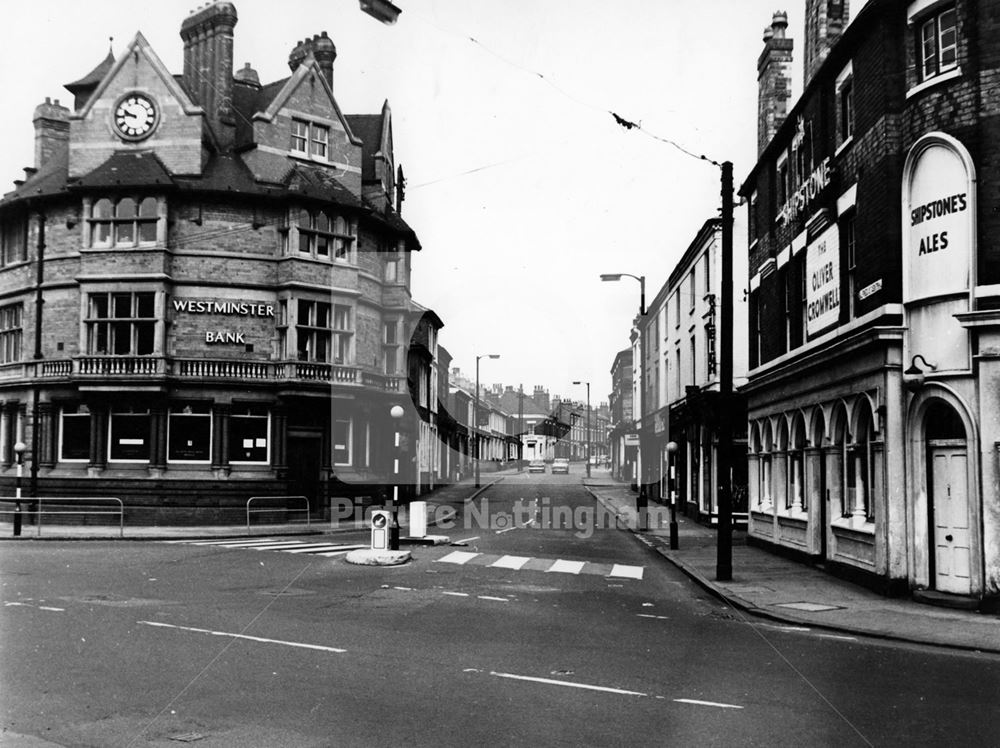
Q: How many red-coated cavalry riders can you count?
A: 0